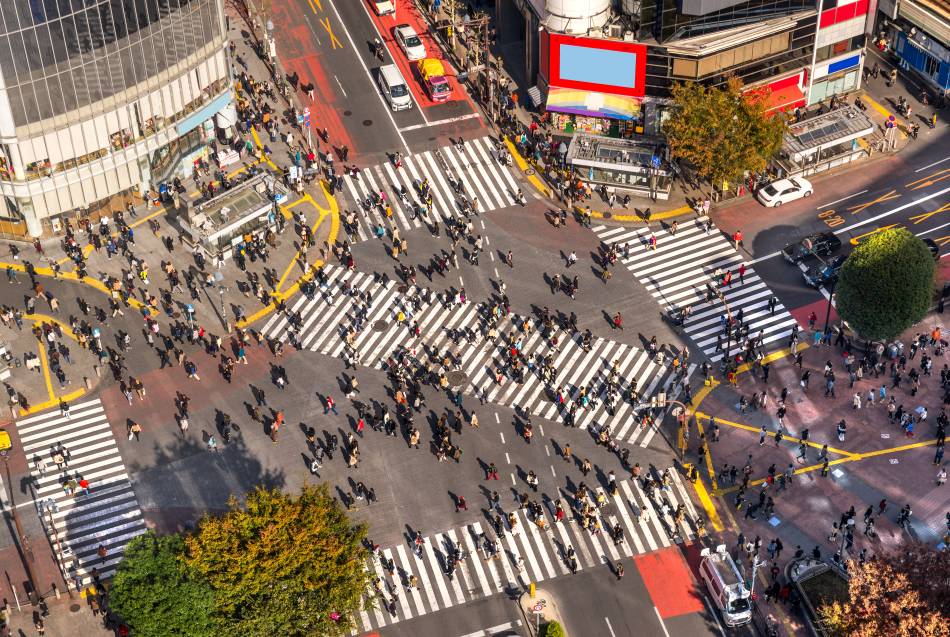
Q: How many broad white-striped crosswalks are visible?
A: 5